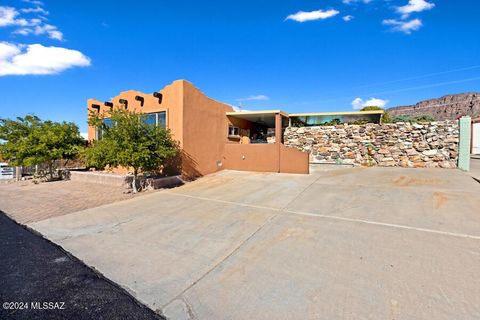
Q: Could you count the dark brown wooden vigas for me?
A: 5